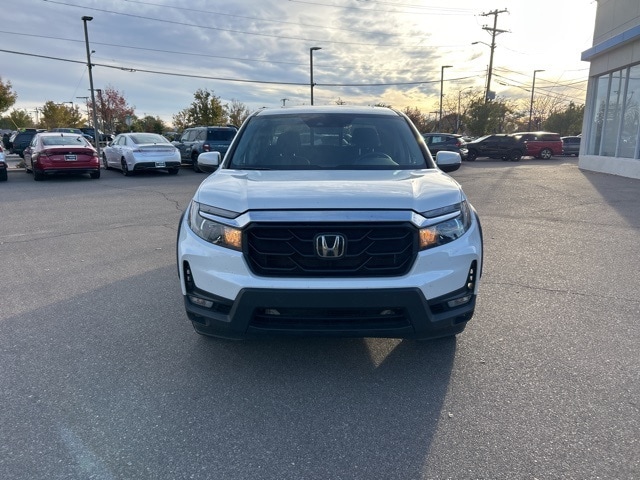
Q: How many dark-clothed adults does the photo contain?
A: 0